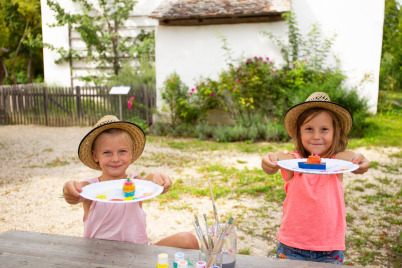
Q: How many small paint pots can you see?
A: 5